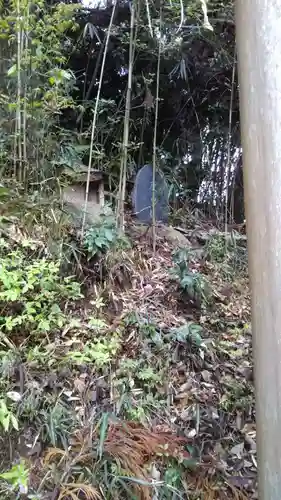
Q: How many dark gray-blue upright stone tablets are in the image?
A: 1